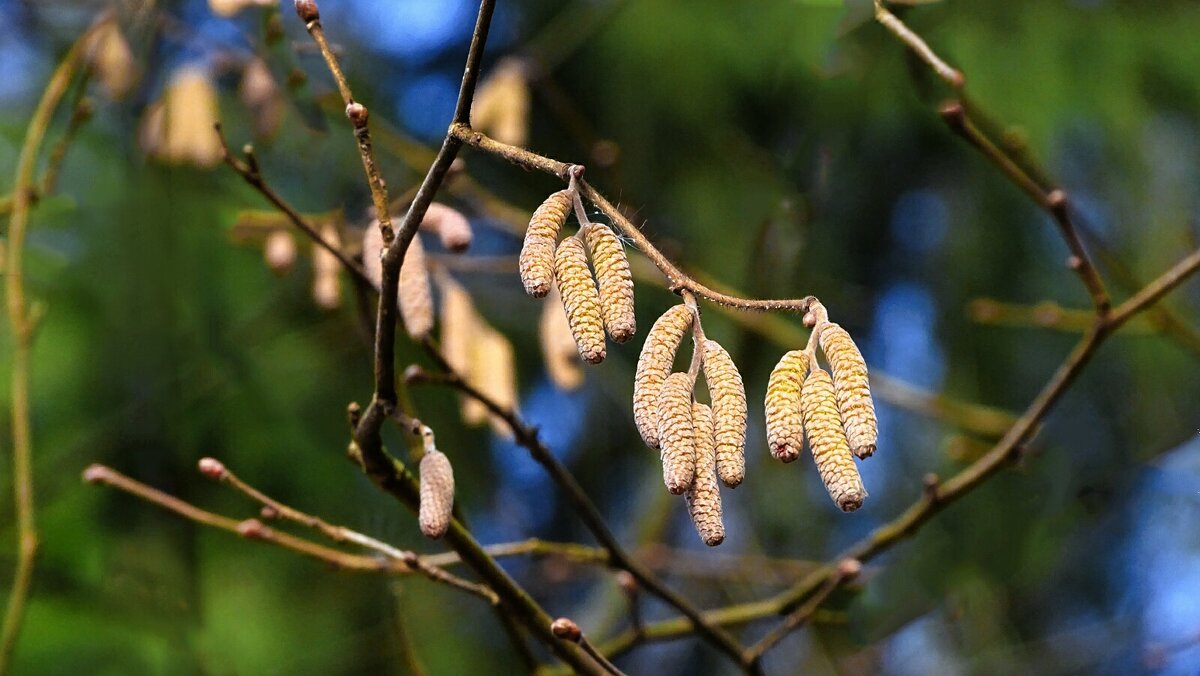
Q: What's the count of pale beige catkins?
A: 11